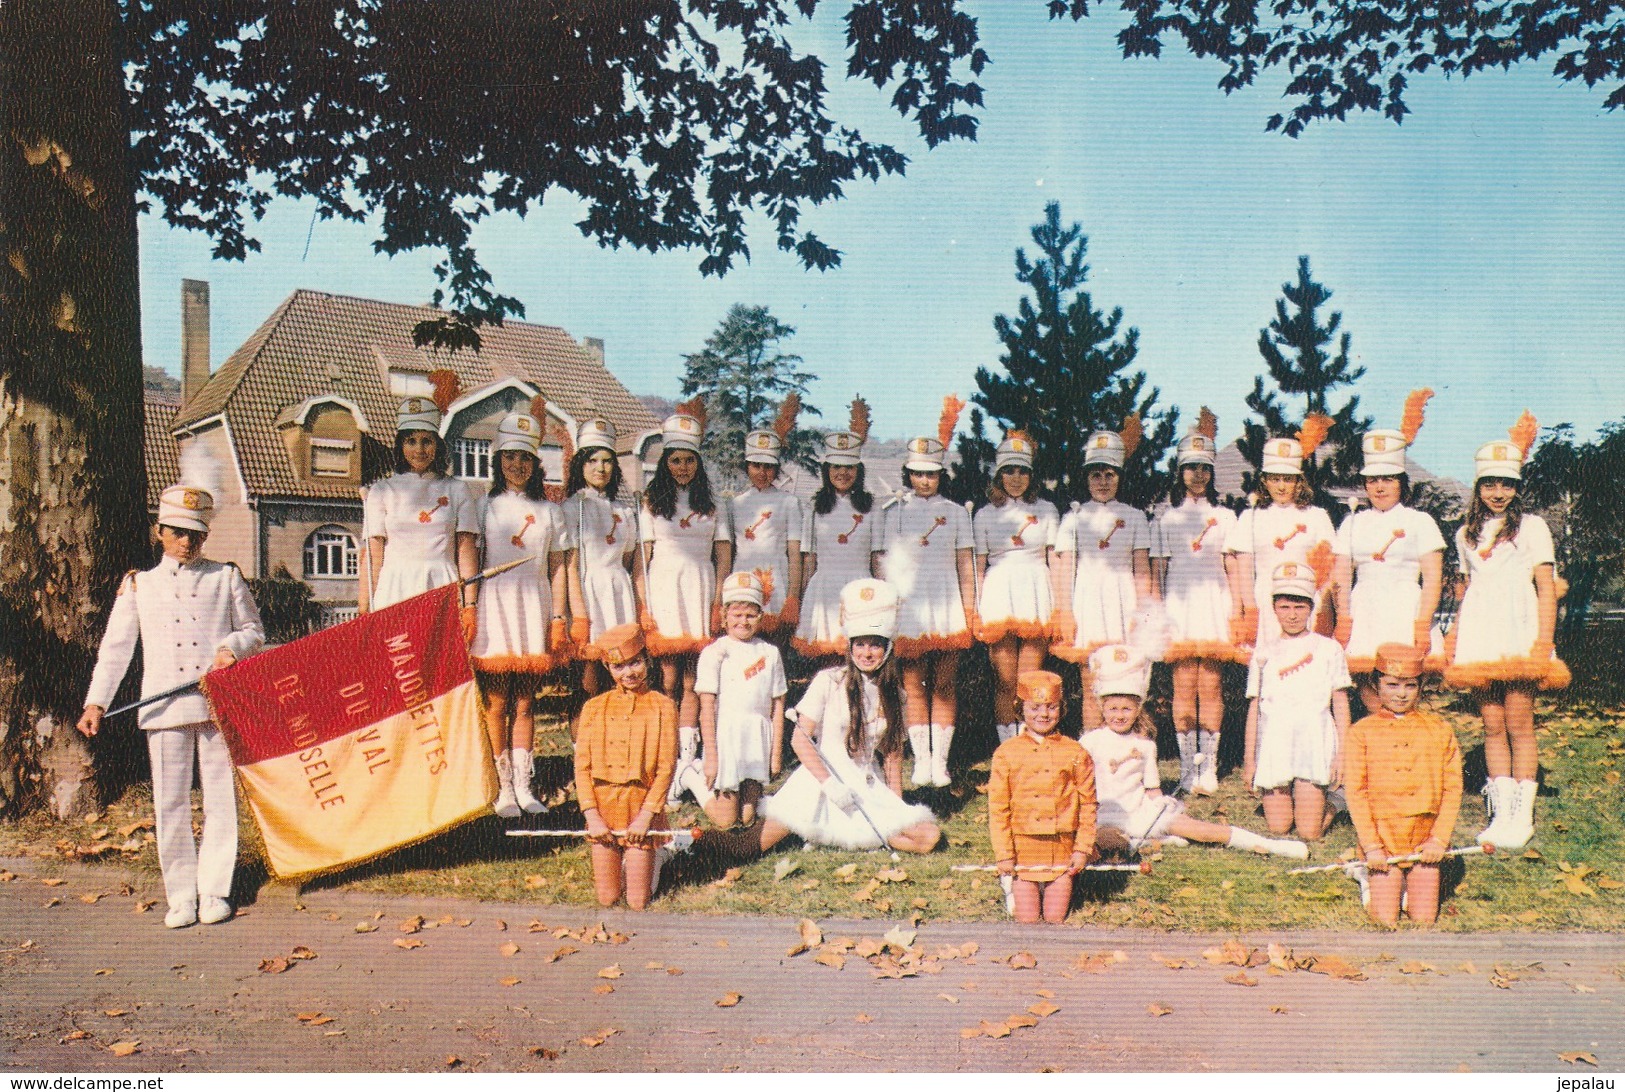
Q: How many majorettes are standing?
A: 13